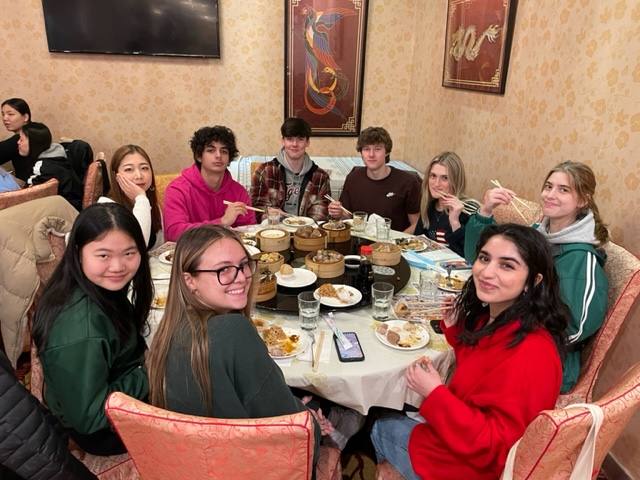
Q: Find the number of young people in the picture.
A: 11